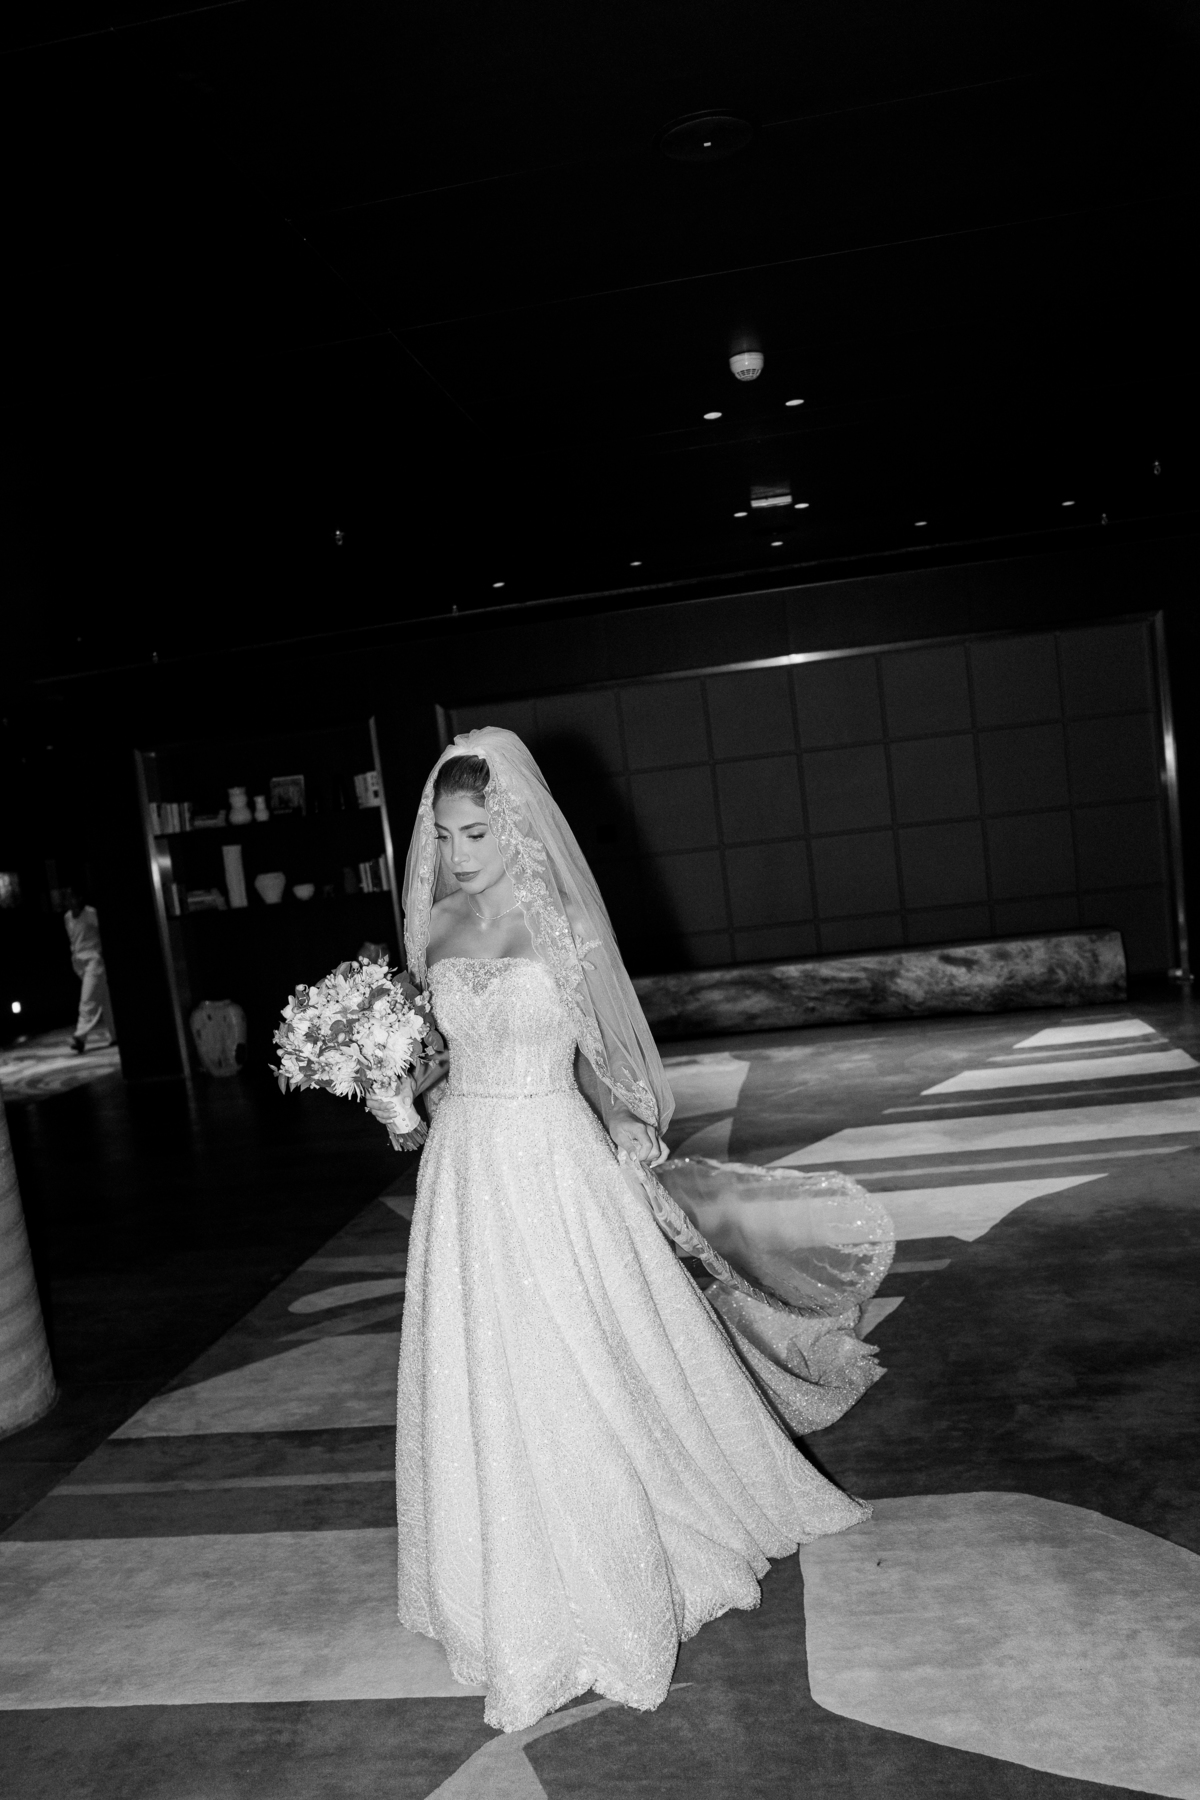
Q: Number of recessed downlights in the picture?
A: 9